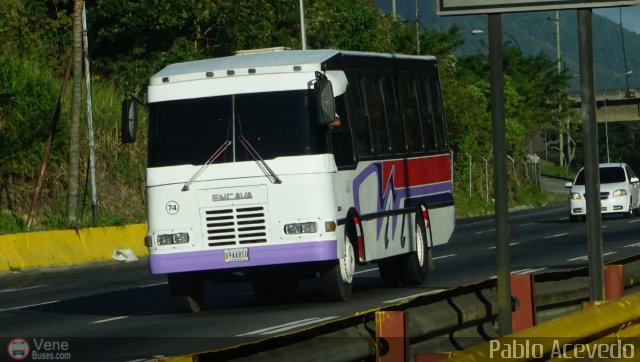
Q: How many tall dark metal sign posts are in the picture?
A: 2